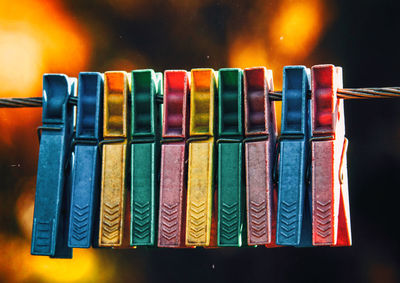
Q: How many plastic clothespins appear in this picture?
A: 10